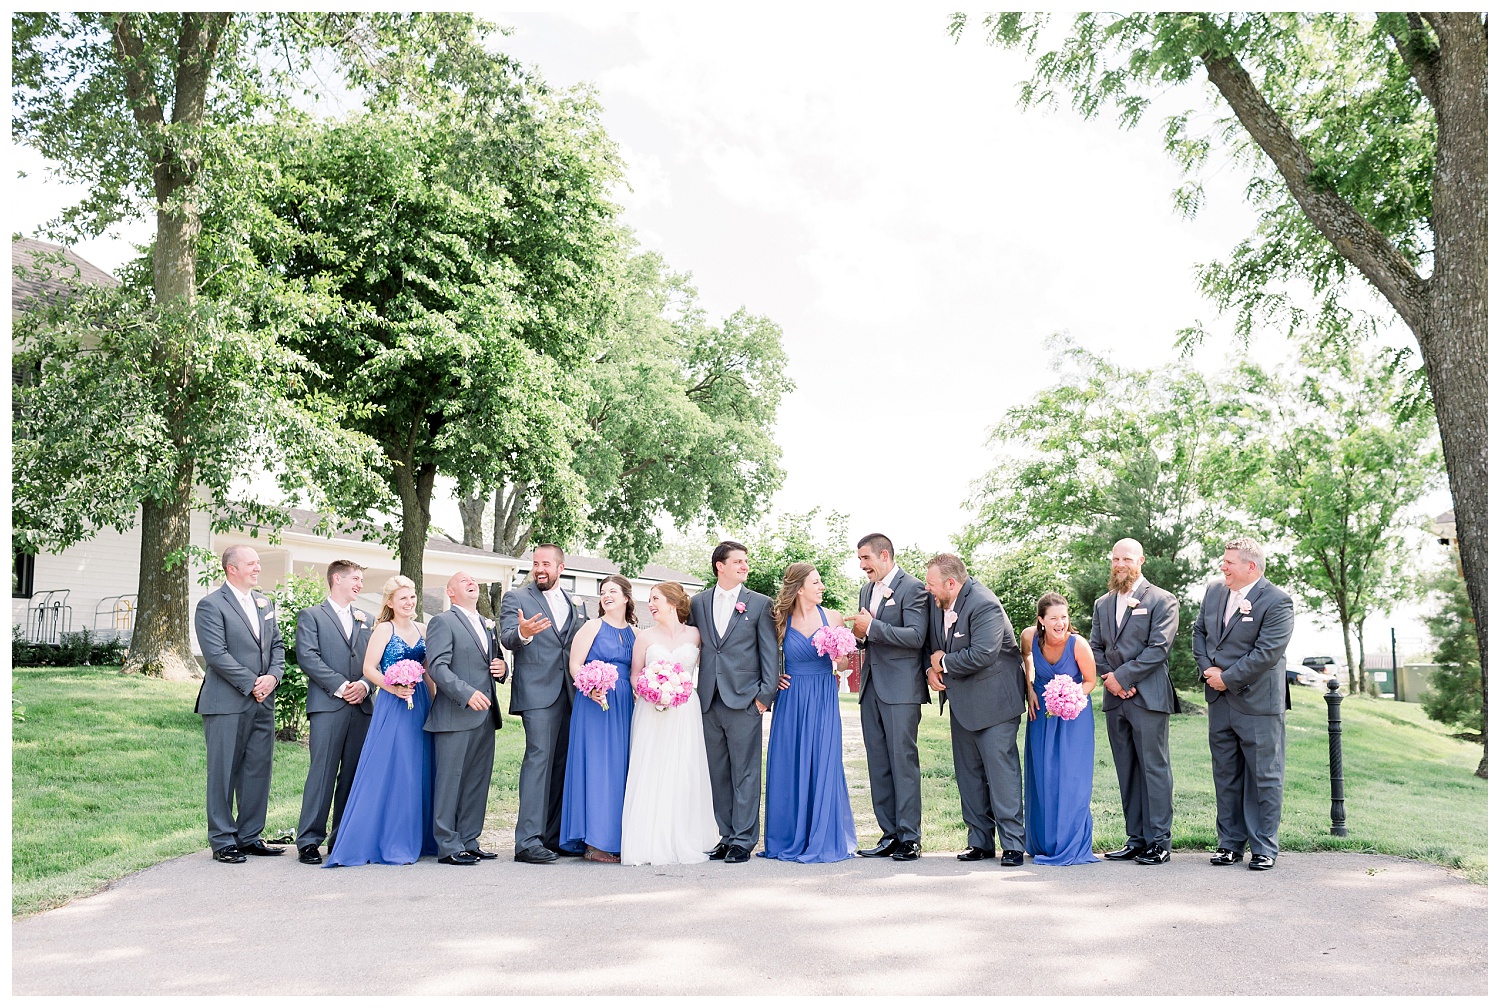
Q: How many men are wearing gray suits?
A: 9